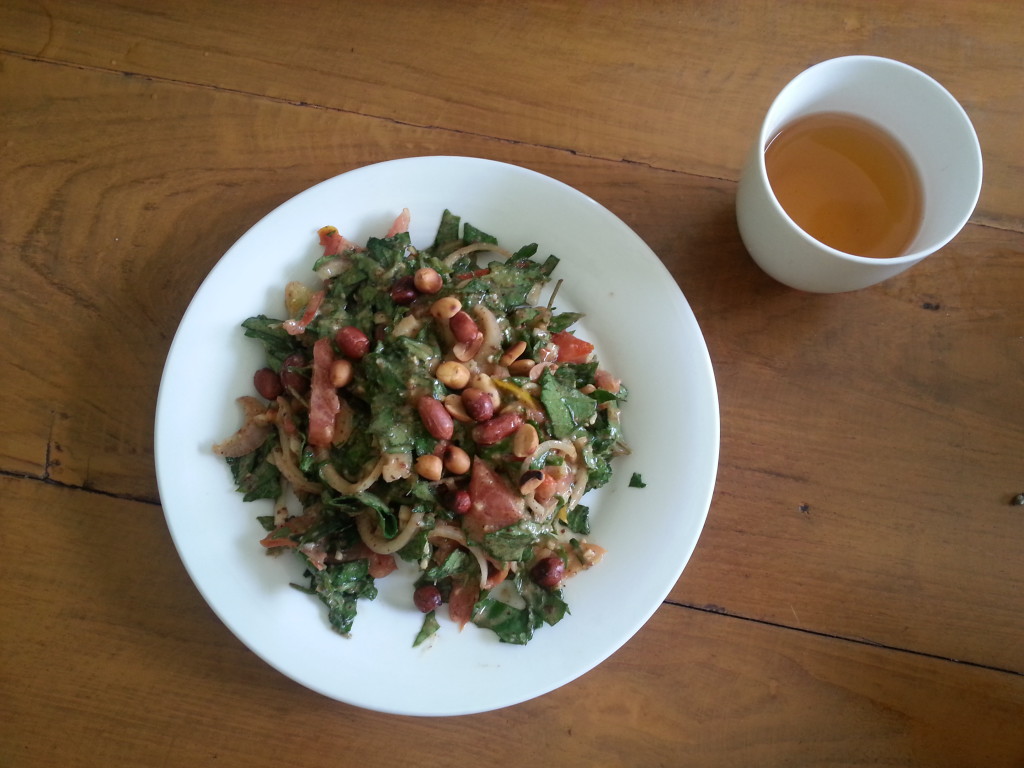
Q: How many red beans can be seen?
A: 11